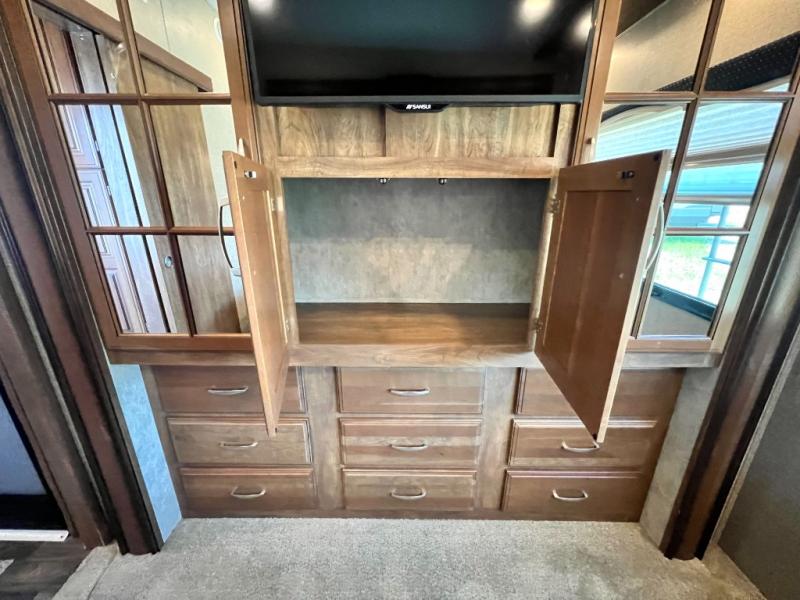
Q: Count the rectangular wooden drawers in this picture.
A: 9